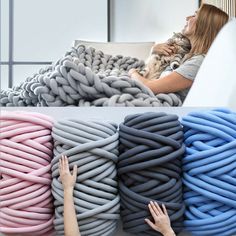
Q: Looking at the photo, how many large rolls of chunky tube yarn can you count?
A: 4